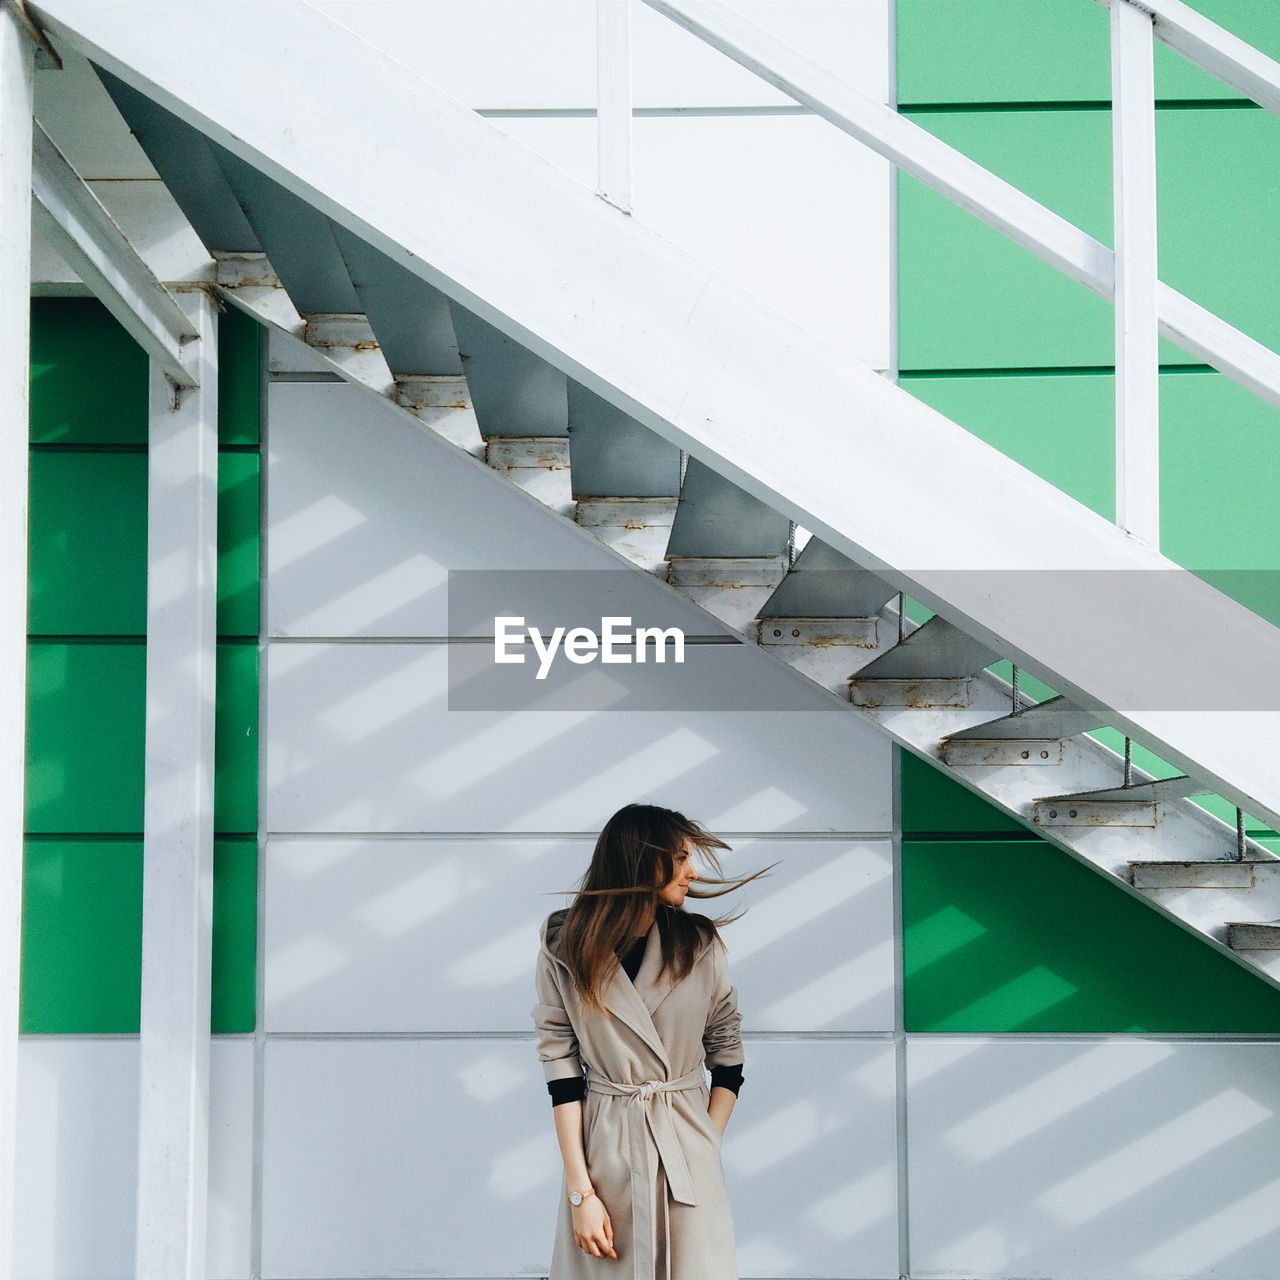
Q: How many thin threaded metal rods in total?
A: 6